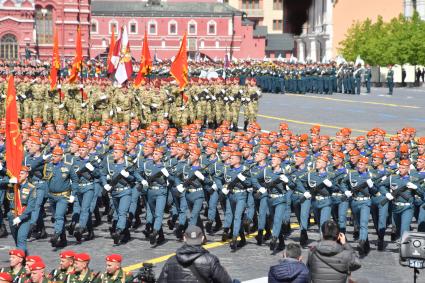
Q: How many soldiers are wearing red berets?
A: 7